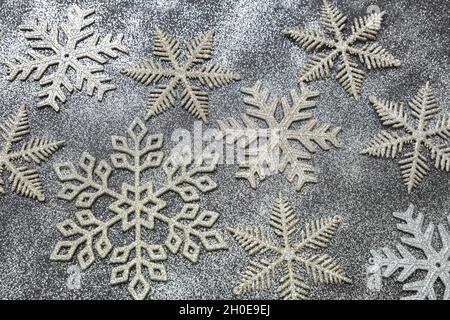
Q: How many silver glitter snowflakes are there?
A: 9